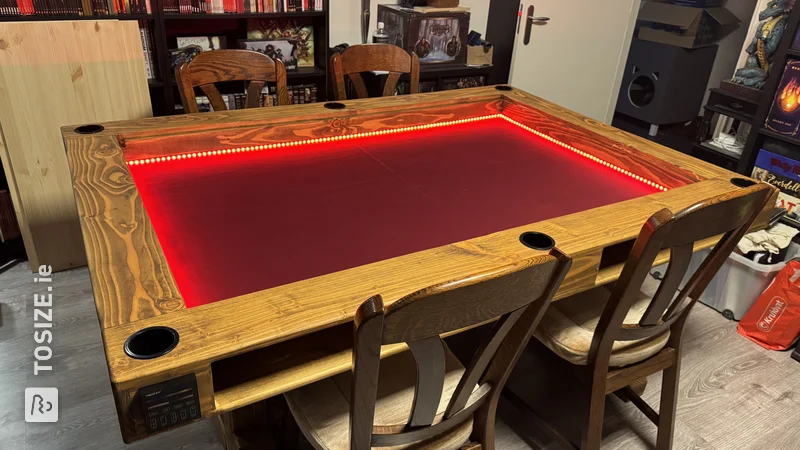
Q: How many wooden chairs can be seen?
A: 4